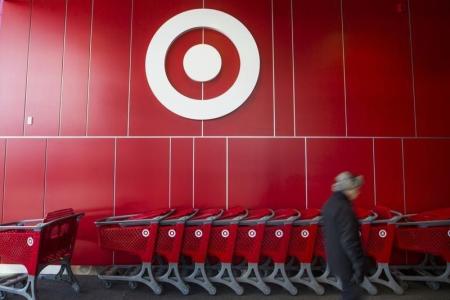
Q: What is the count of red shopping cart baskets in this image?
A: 12